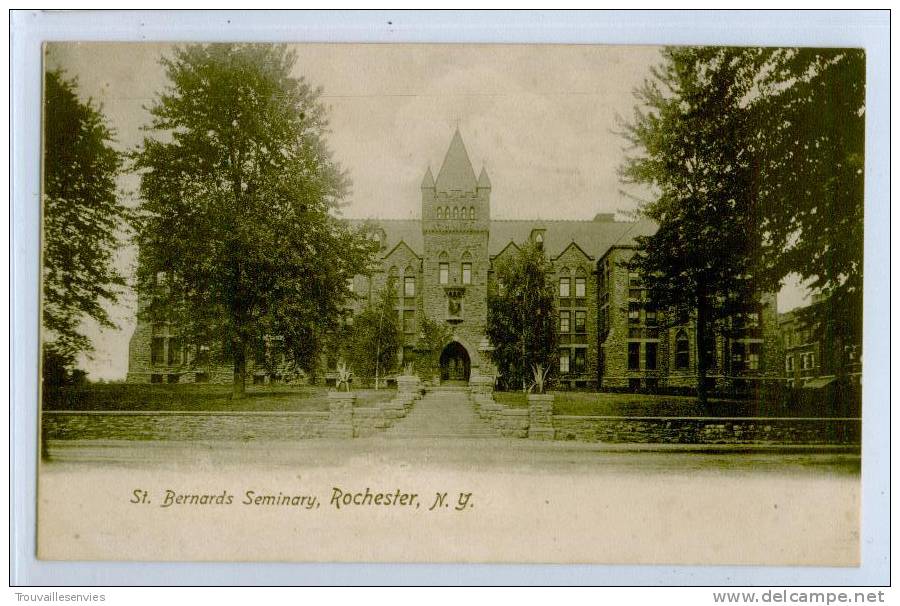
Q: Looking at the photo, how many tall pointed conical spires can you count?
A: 3